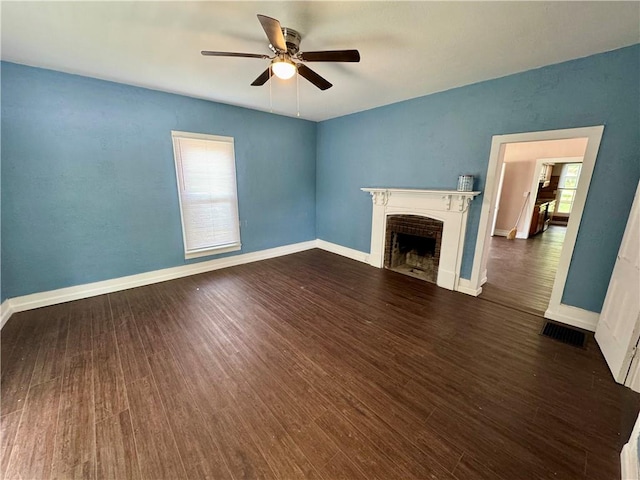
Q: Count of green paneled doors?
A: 0